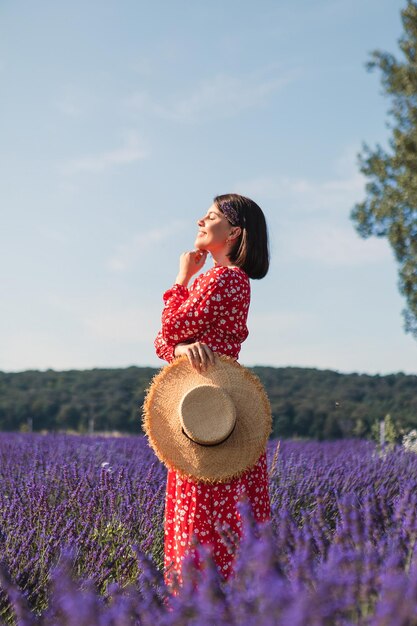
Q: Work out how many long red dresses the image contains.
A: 1